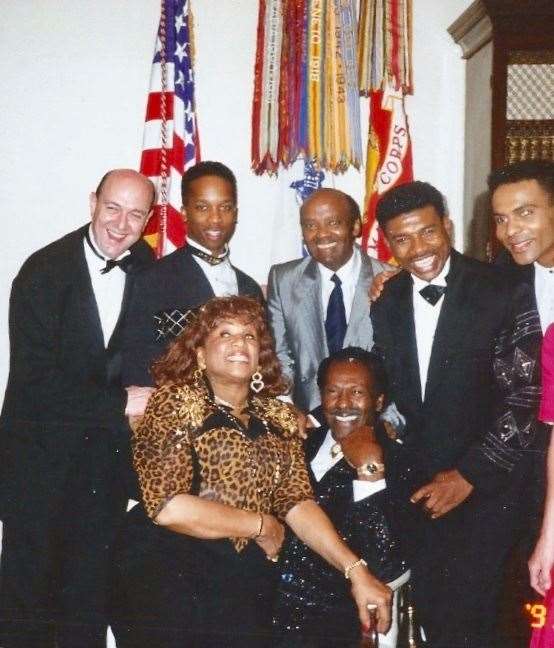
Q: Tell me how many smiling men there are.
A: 6